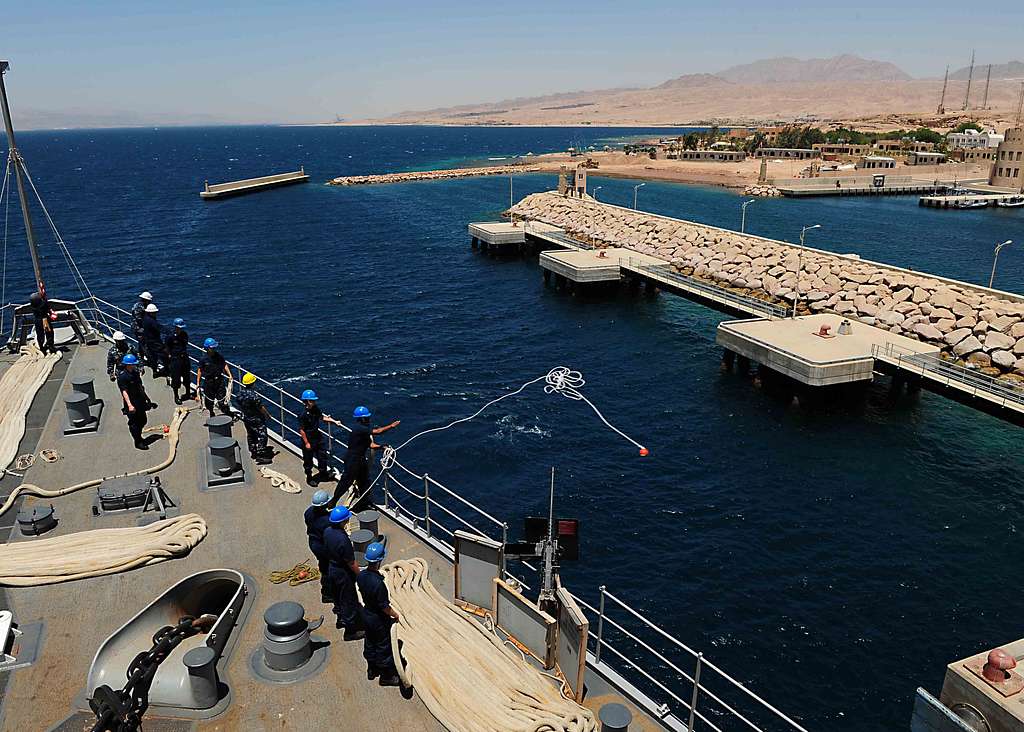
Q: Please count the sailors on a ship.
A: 13